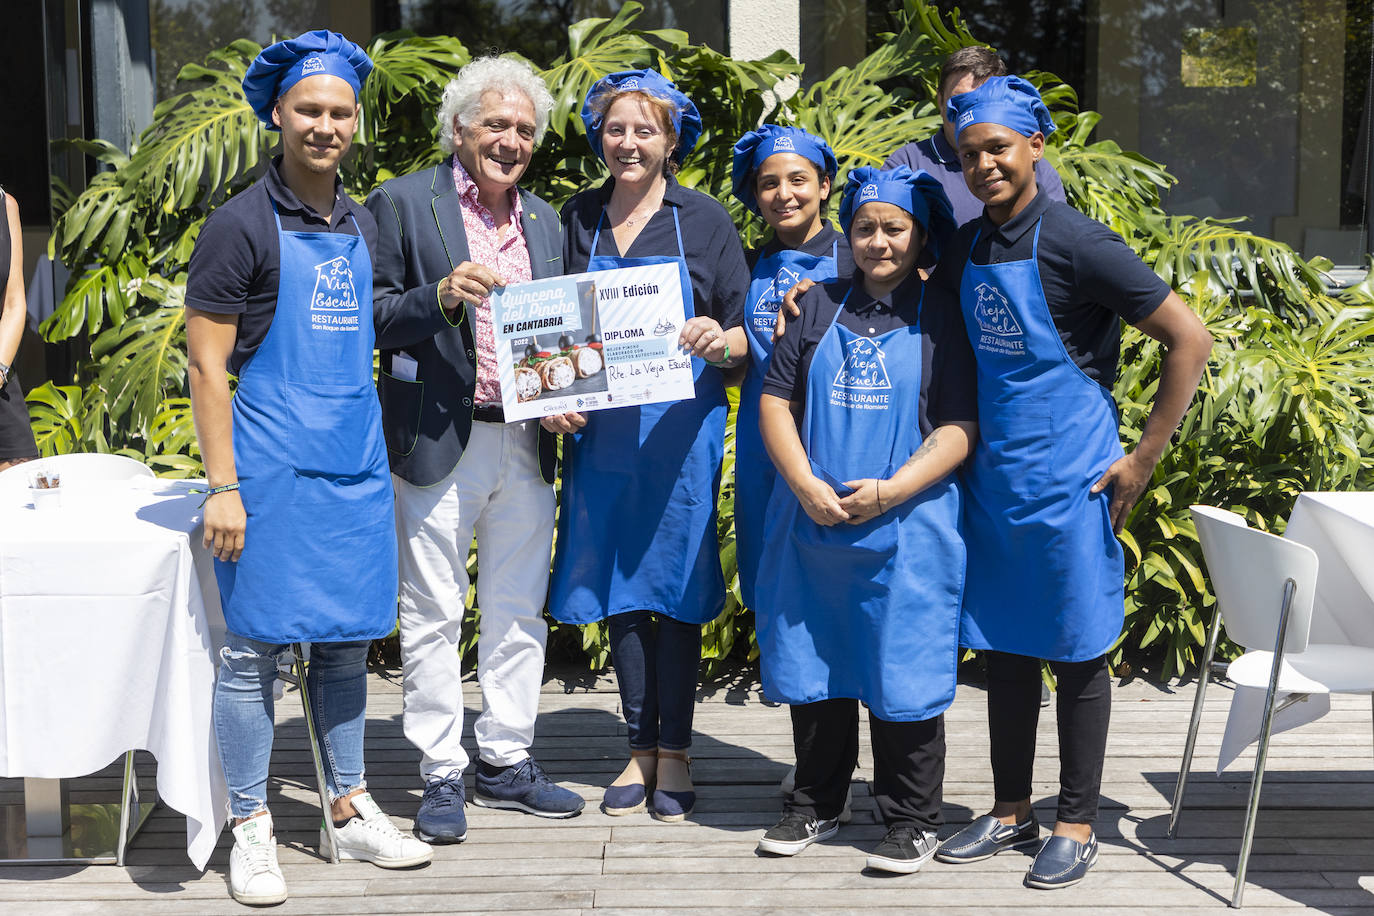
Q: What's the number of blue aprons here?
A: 5